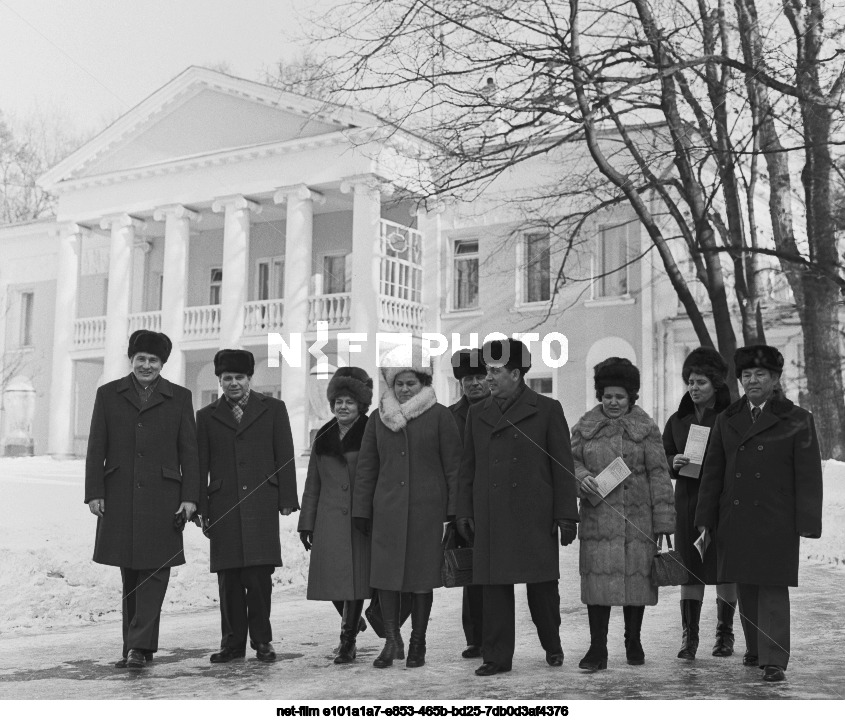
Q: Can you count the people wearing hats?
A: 9